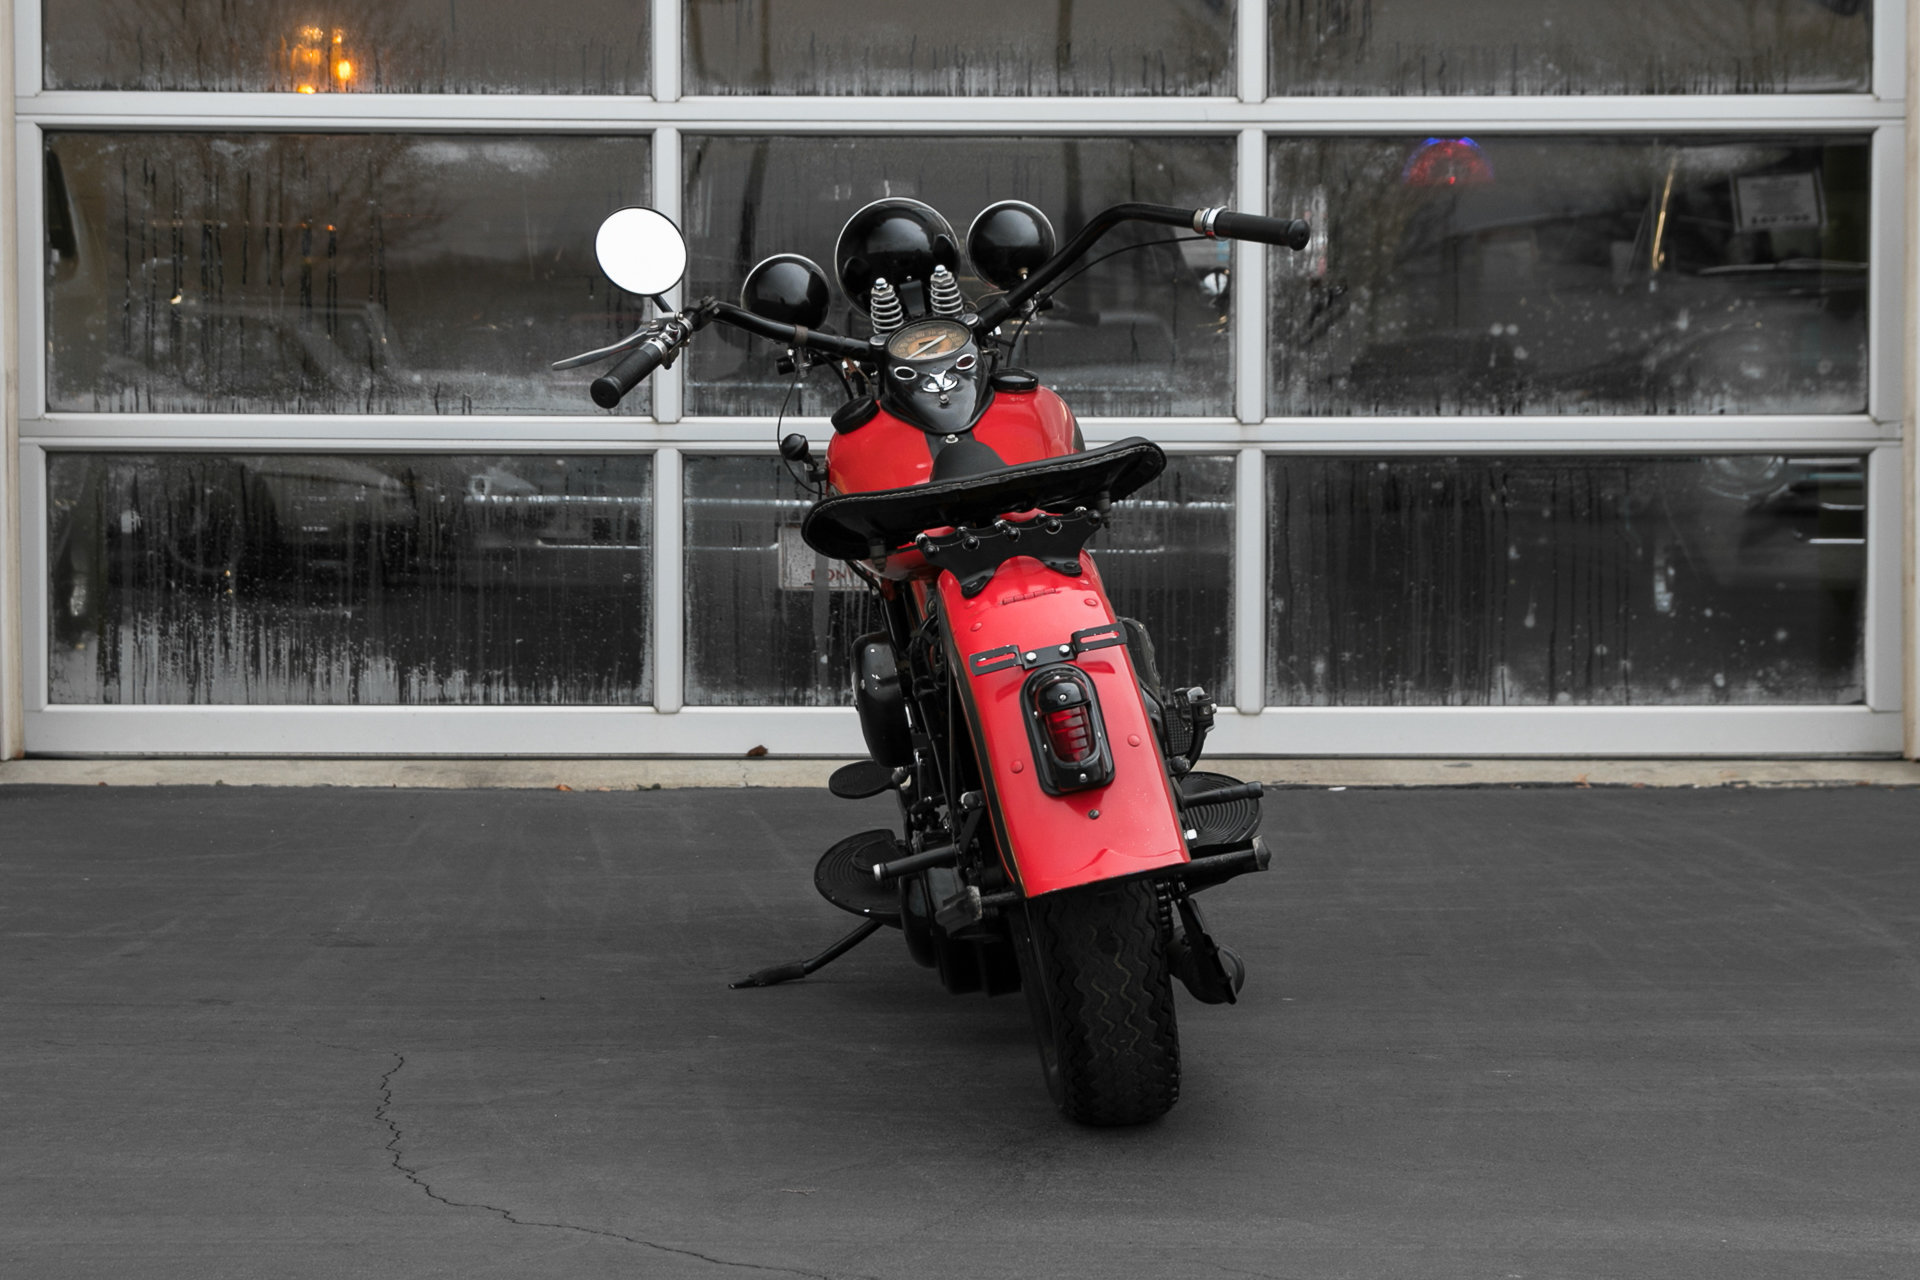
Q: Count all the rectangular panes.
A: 9